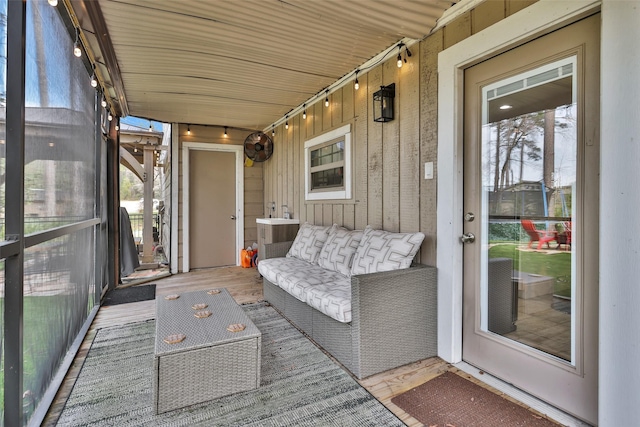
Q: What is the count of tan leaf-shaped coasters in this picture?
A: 6